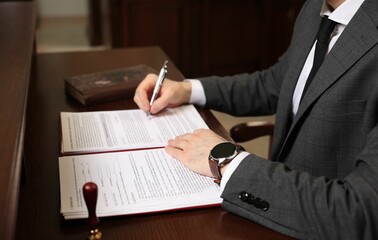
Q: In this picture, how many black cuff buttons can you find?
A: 4